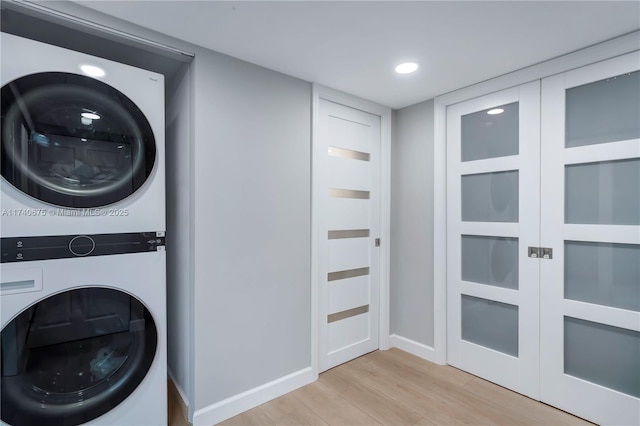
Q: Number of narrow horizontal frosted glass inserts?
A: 5